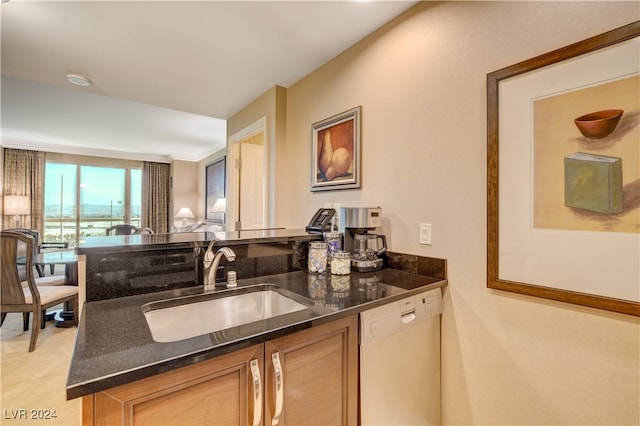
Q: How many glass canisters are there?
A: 3